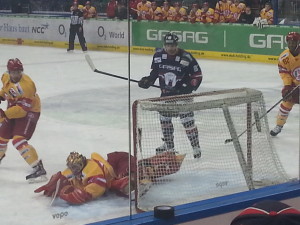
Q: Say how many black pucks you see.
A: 1